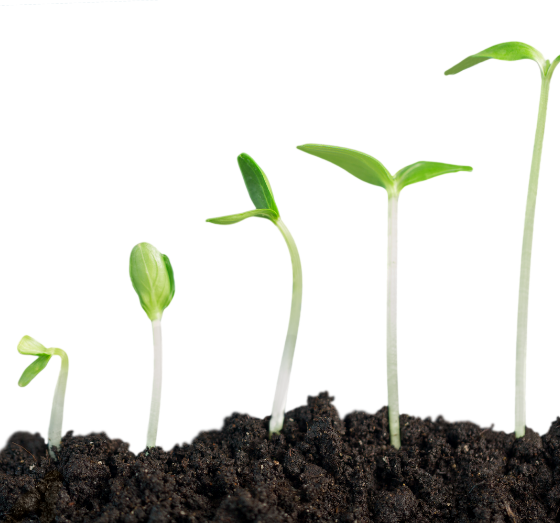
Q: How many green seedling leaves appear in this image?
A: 10